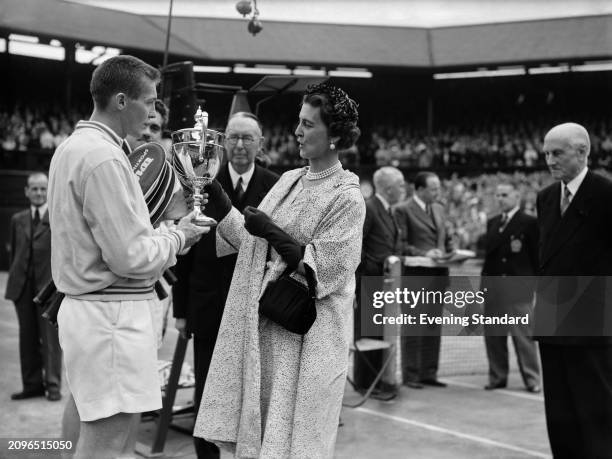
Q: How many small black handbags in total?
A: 1